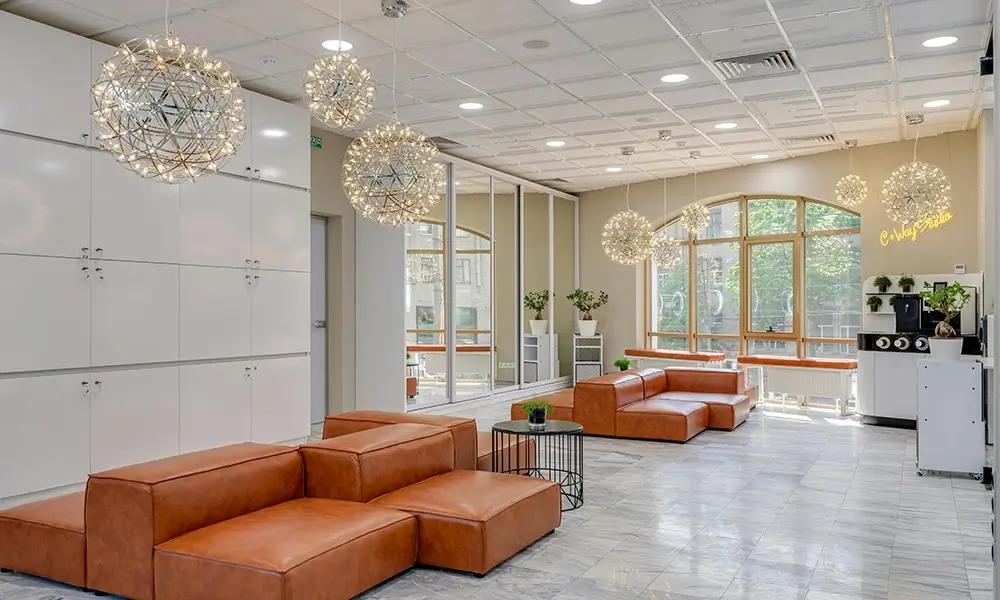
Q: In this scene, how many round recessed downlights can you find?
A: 10